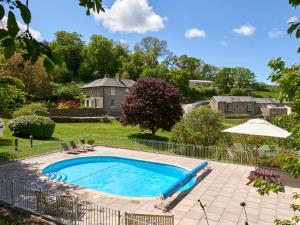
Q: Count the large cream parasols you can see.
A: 1